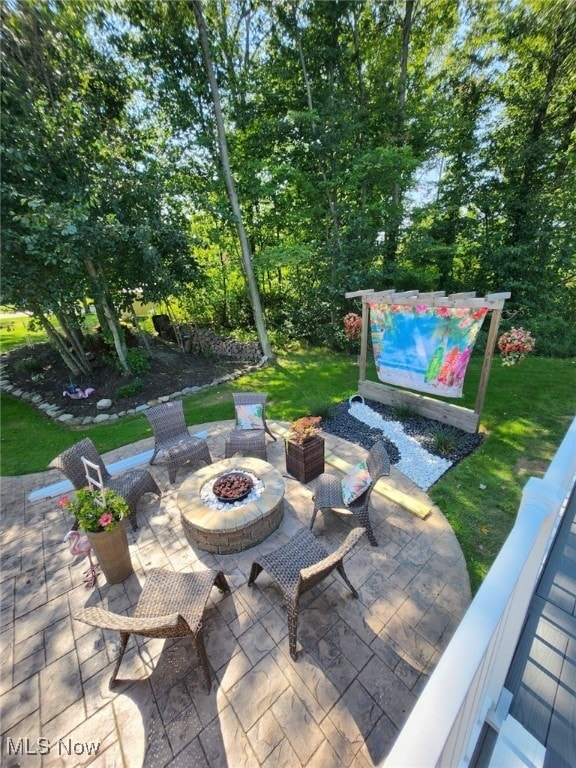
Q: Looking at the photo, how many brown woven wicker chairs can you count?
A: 6